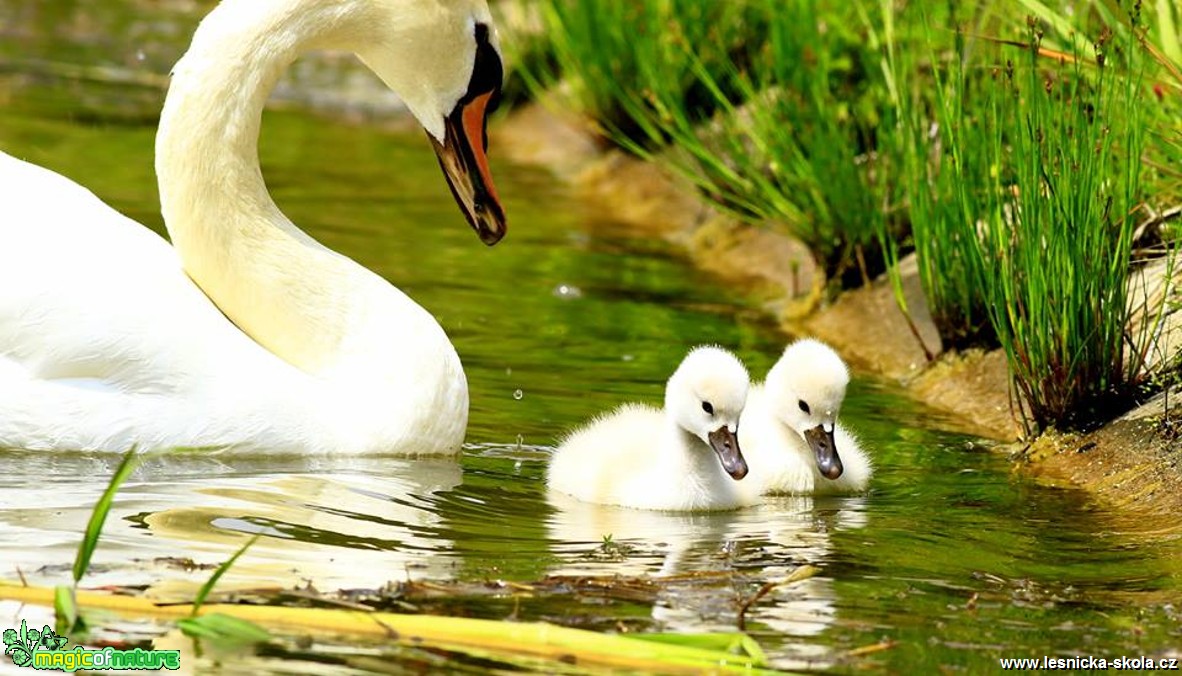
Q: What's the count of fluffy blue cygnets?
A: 0